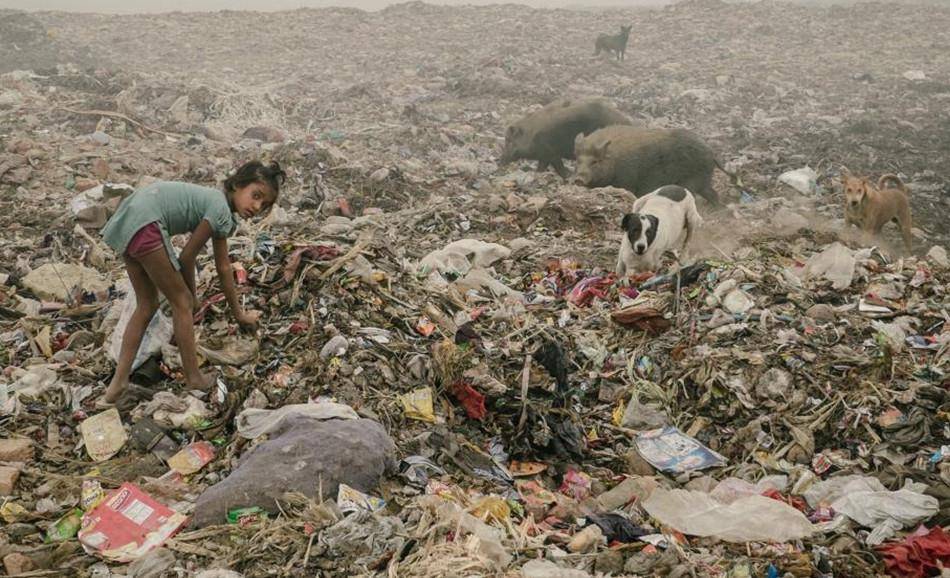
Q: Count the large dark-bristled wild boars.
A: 2